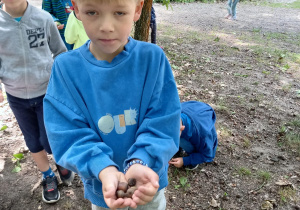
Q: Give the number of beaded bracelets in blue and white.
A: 1